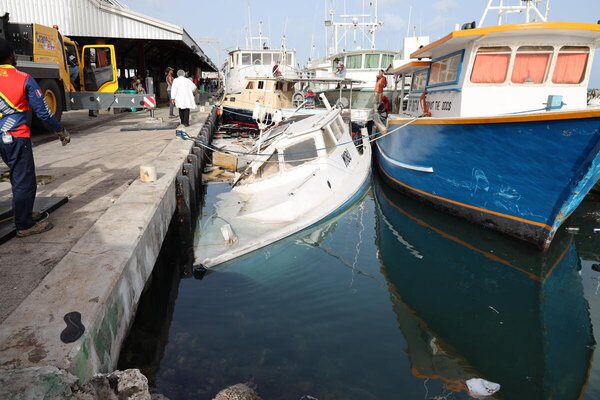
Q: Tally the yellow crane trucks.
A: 1